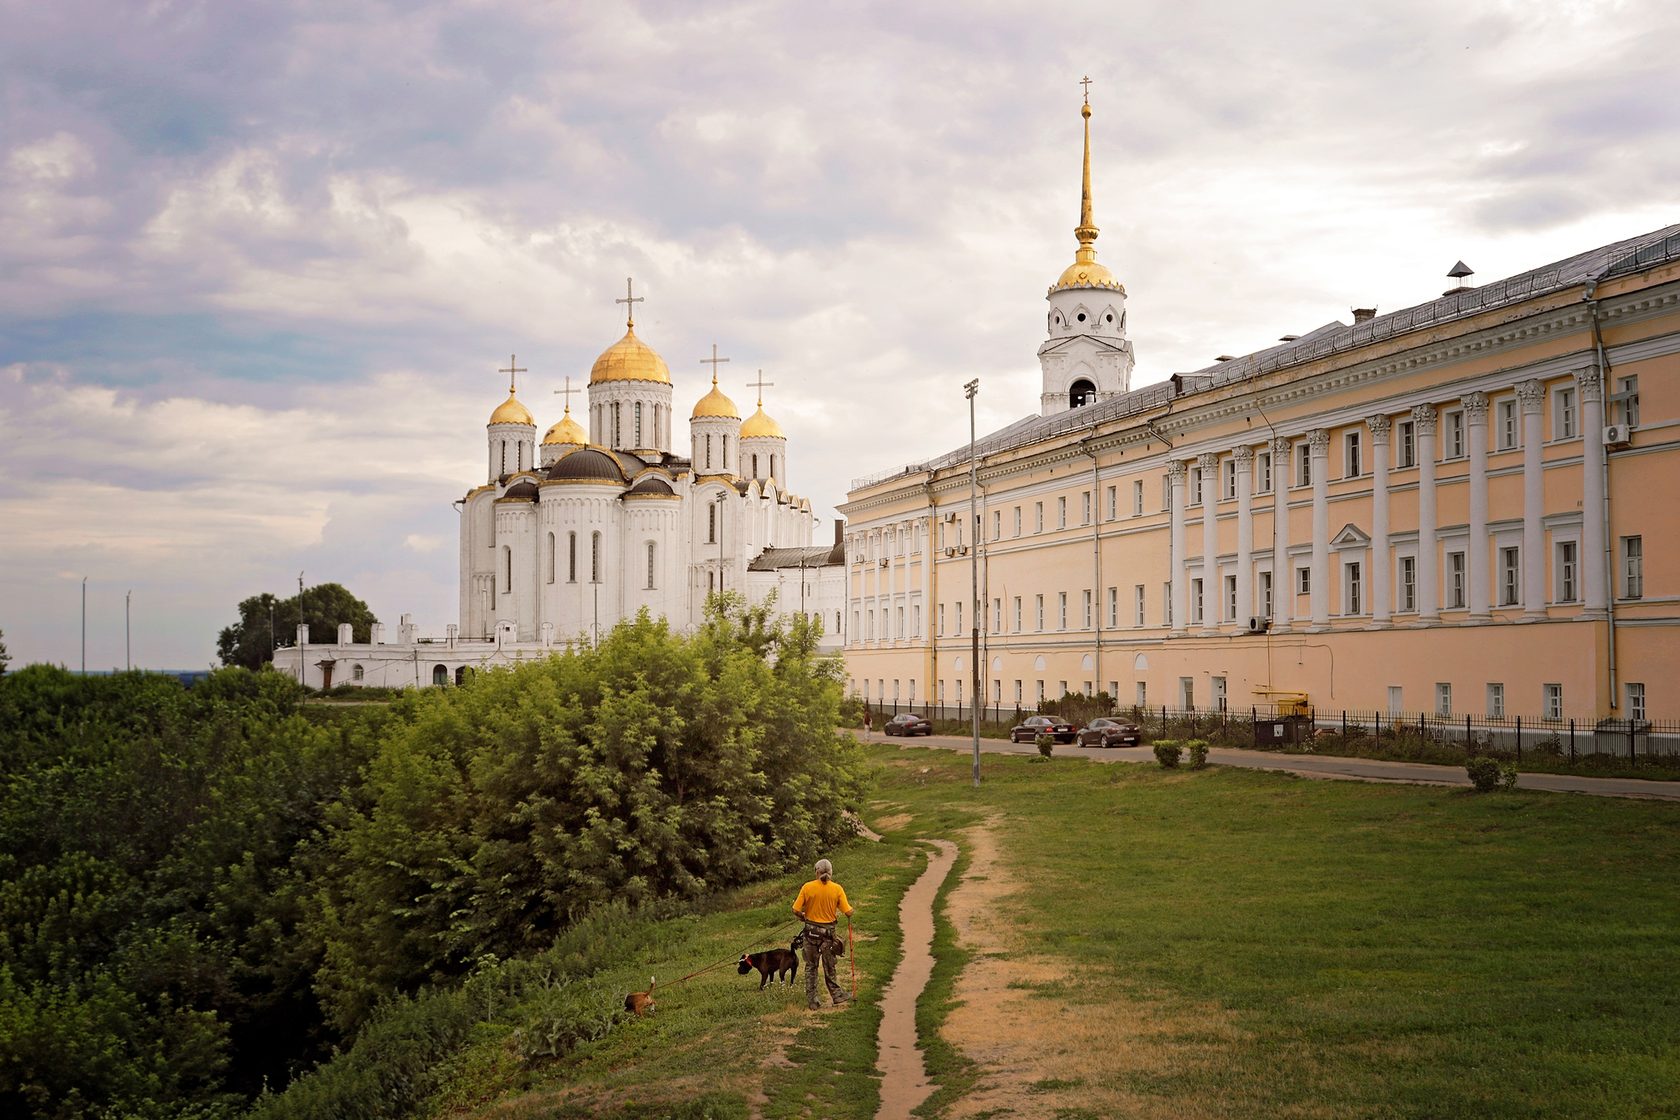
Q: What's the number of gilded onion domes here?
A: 5